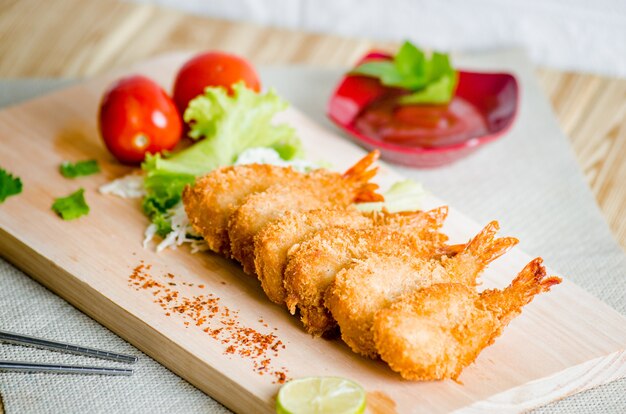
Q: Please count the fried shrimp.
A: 6